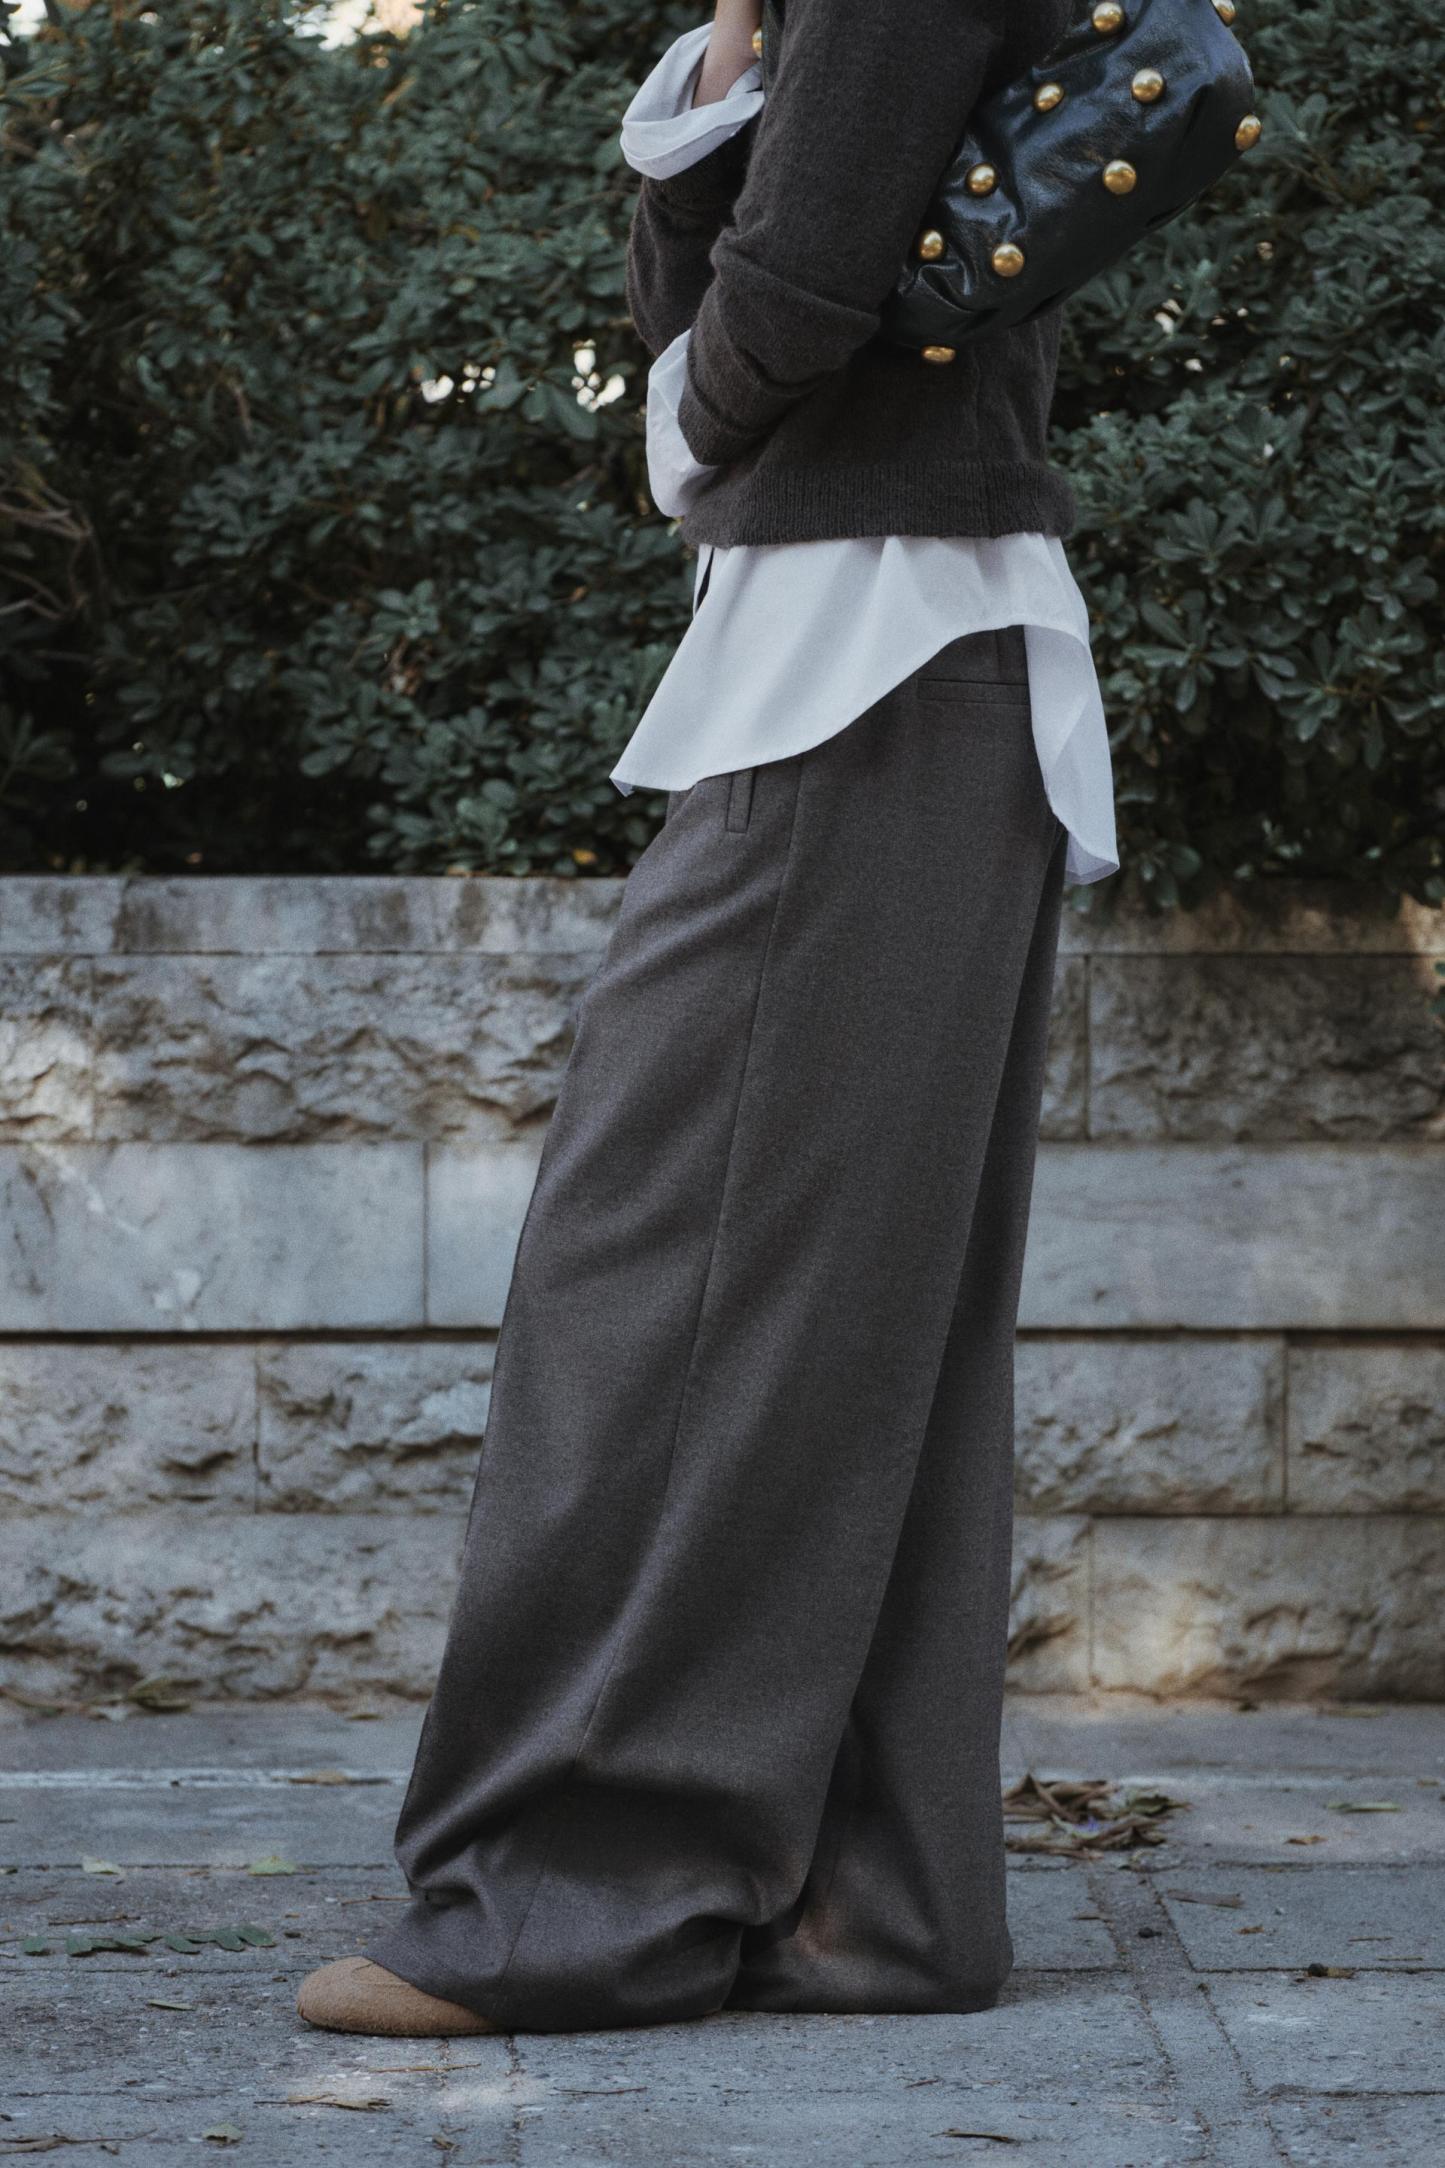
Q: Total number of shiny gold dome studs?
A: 11